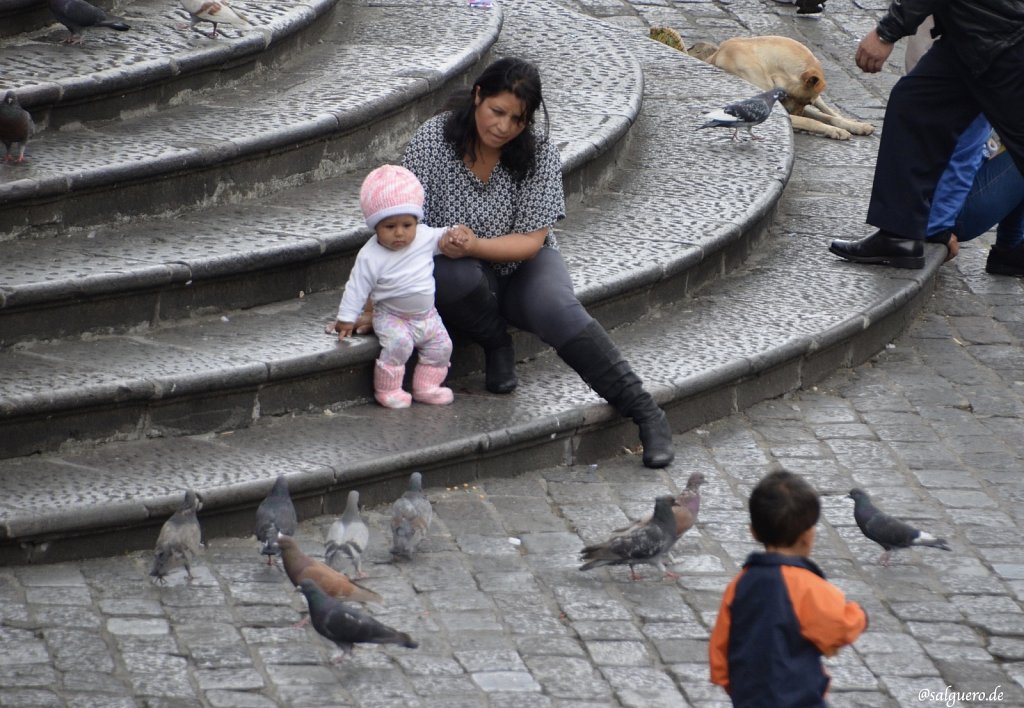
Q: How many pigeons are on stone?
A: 13